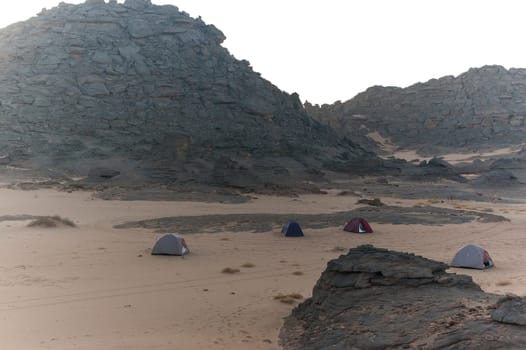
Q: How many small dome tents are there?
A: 4